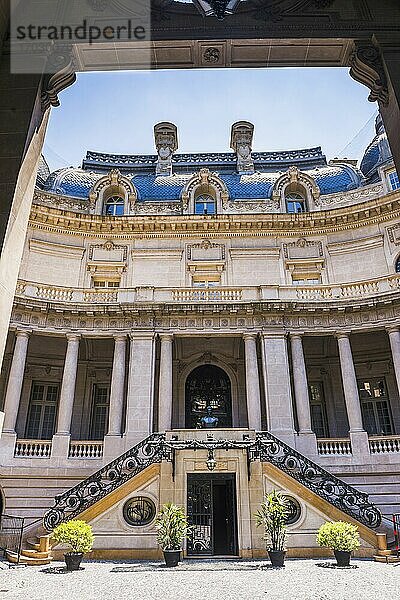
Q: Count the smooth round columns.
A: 8